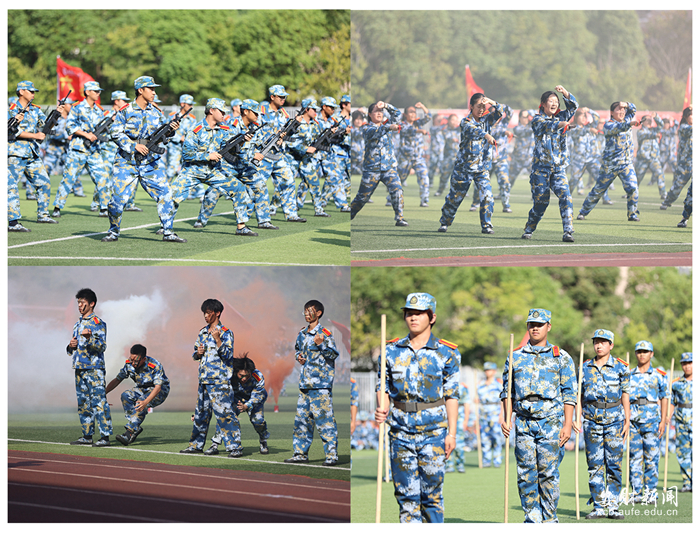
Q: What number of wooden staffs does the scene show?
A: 7